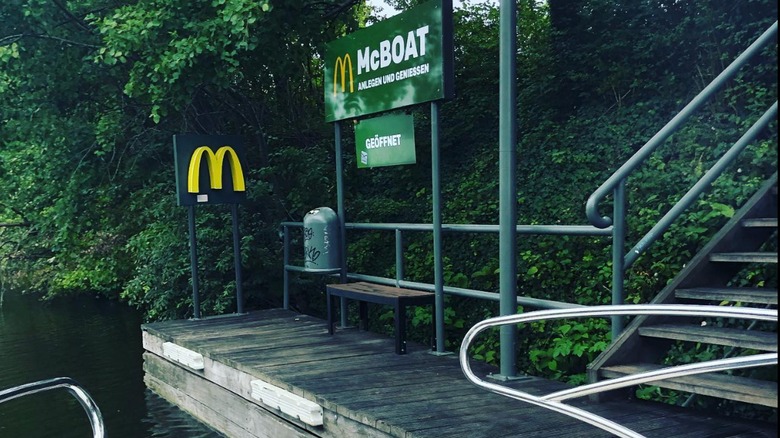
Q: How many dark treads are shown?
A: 5